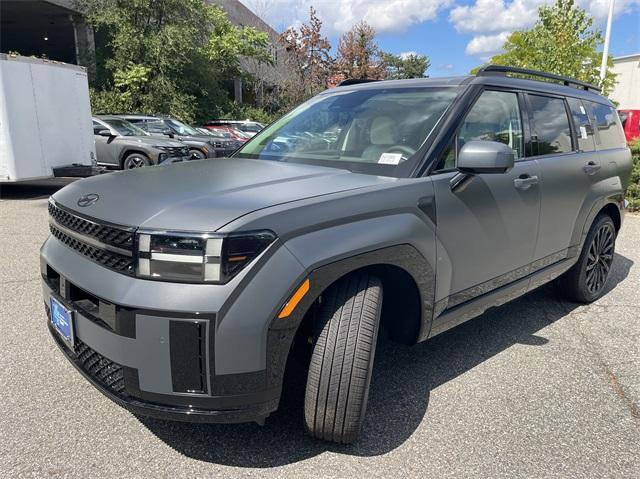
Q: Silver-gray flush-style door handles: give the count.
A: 2